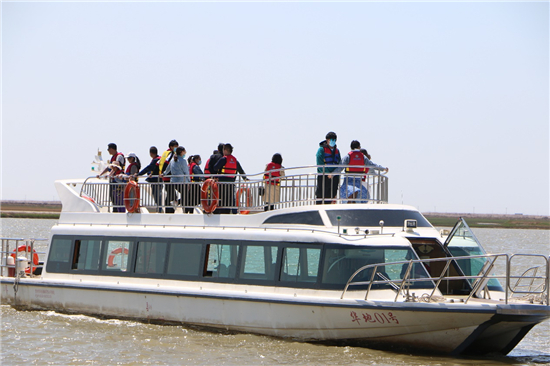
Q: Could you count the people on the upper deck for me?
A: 14